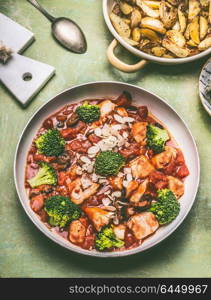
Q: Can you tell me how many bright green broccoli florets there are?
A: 8